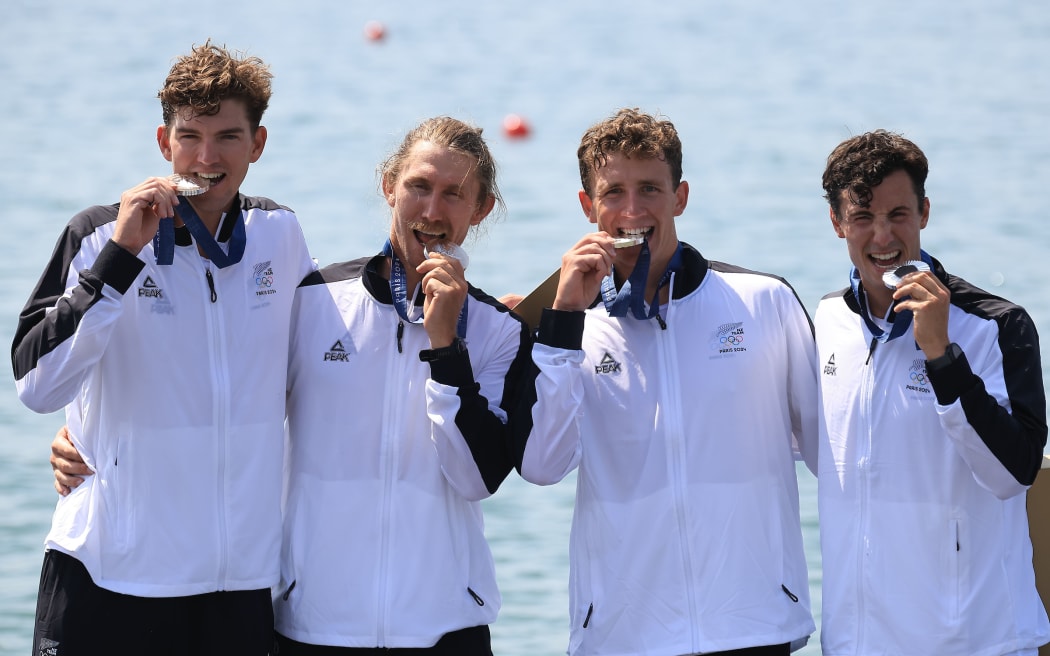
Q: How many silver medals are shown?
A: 4